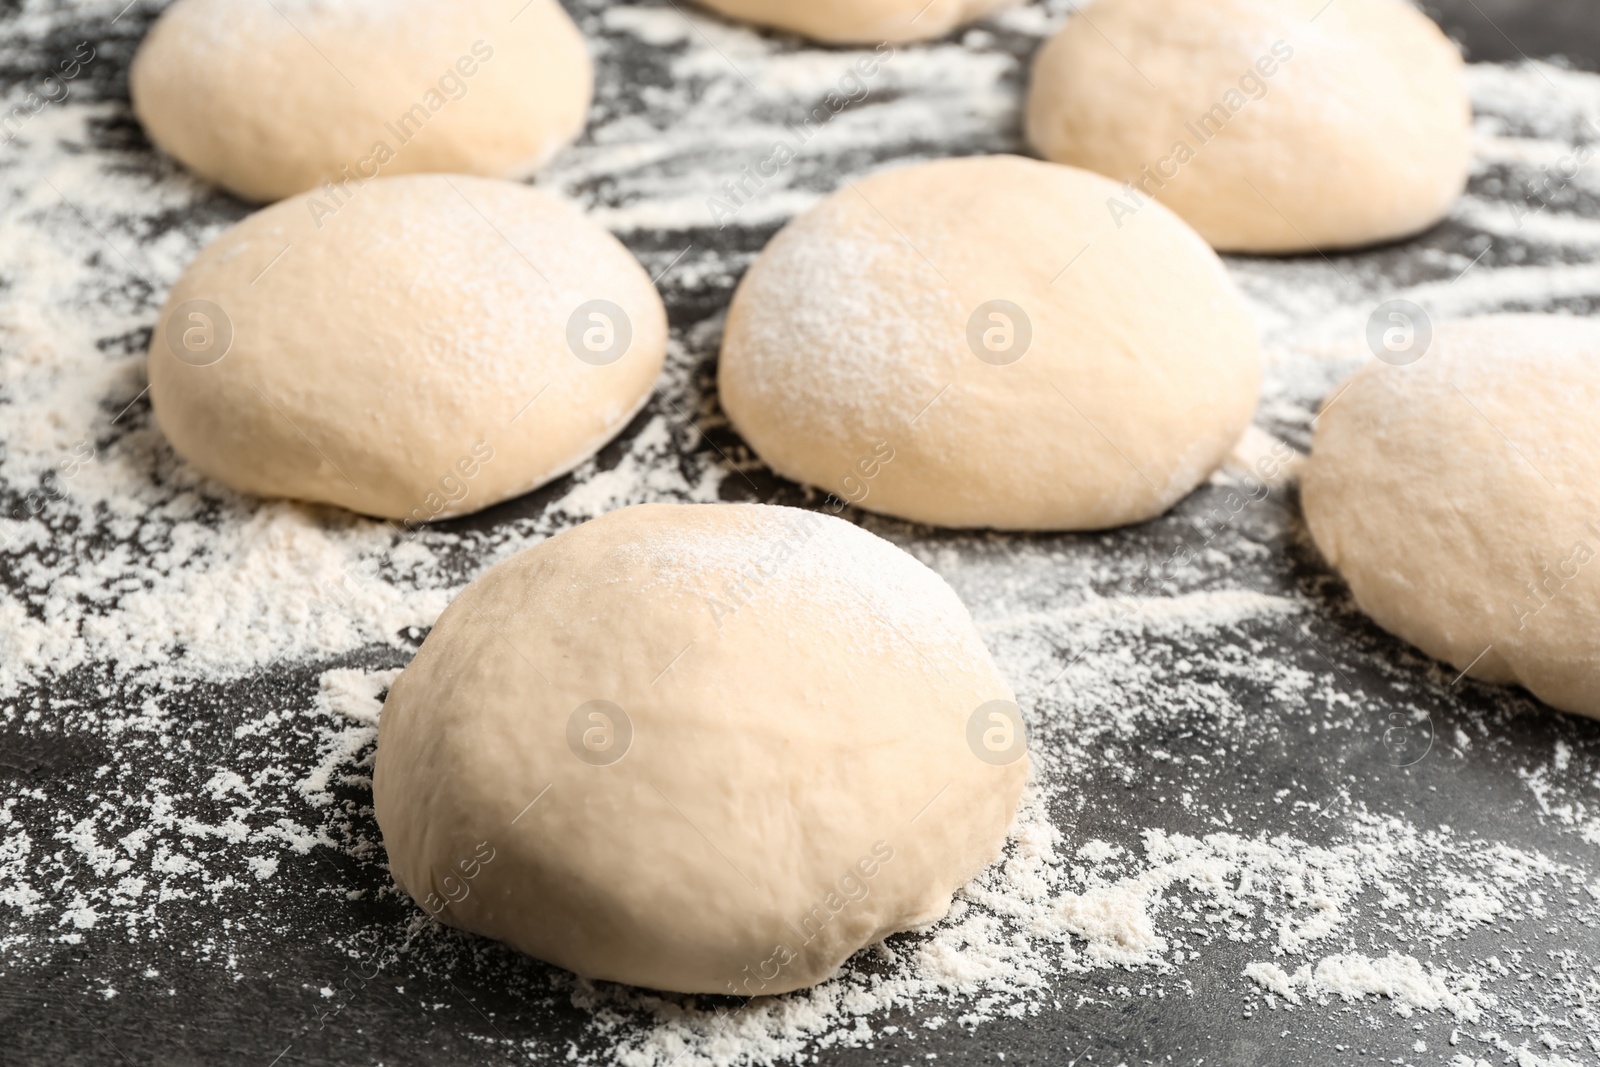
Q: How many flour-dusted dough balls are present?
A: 7